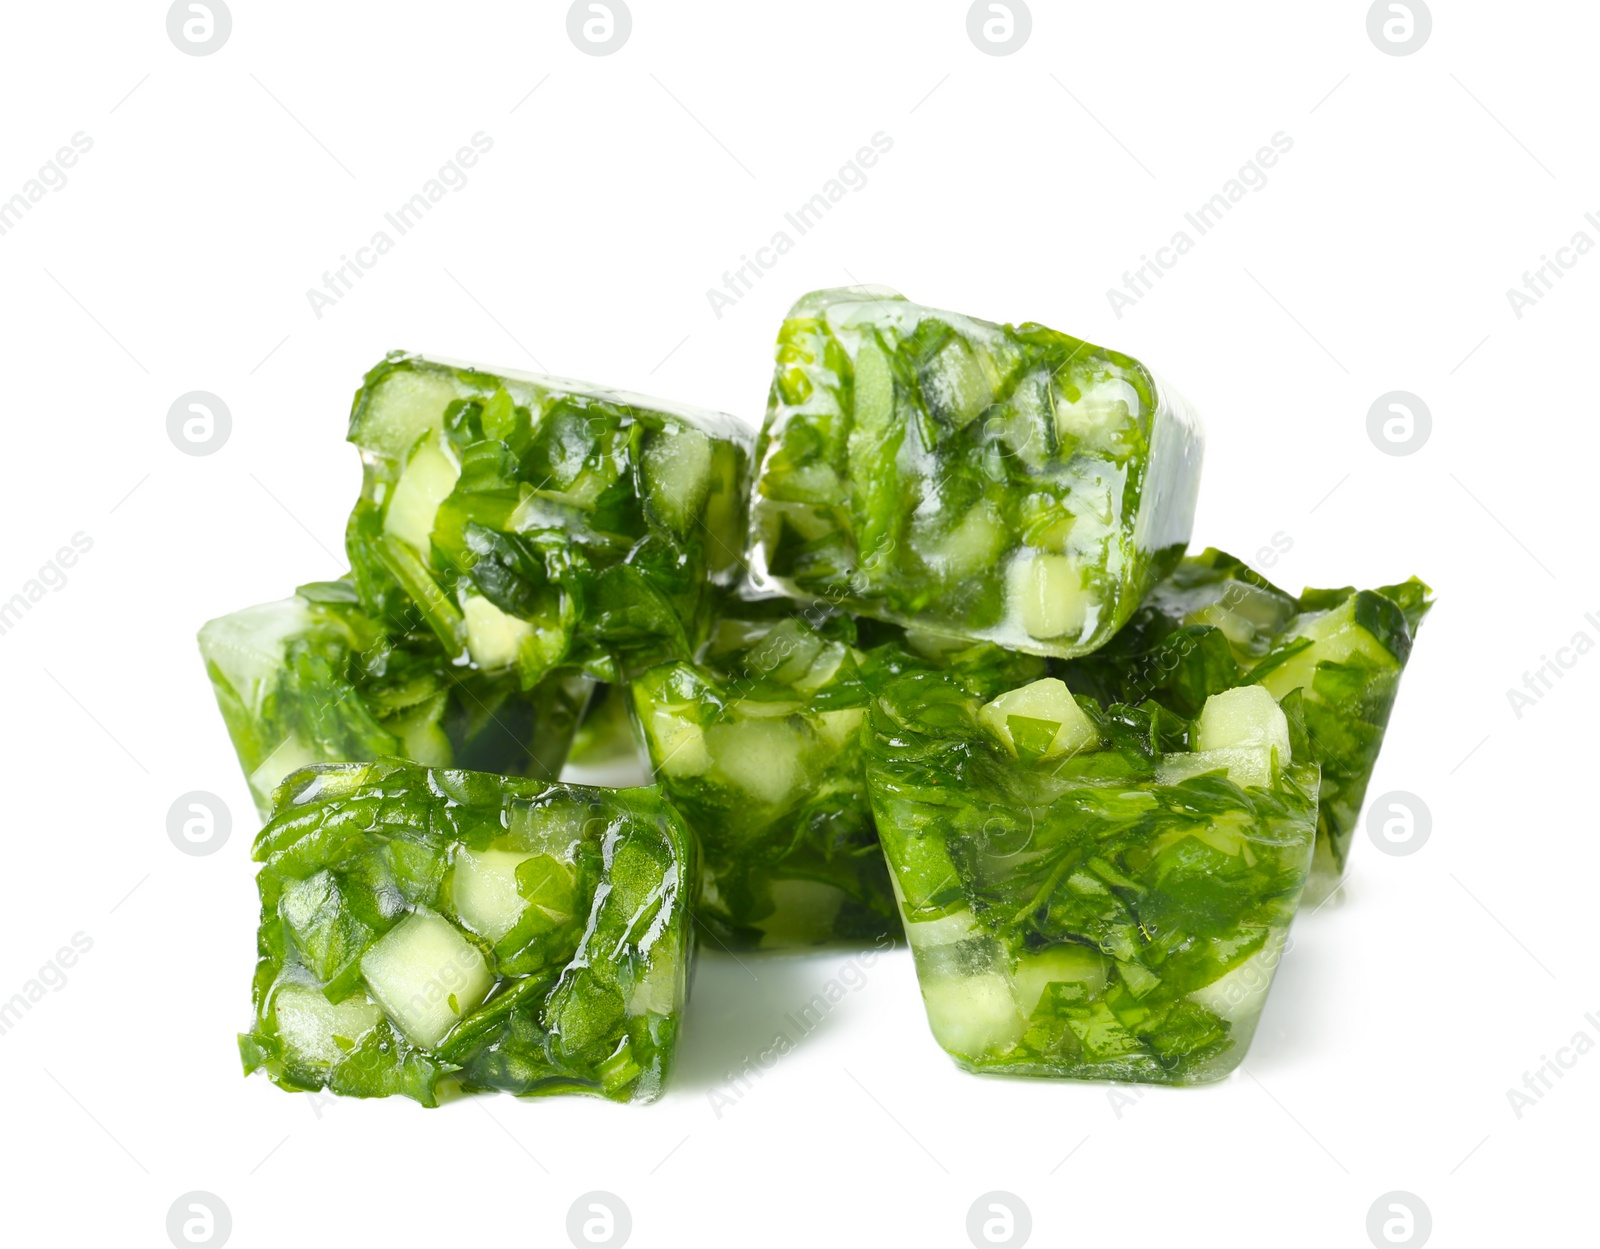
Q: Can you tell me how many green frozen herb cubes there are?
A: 7